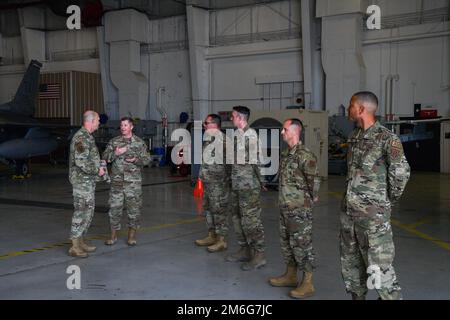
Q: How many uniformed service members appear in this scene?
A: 6